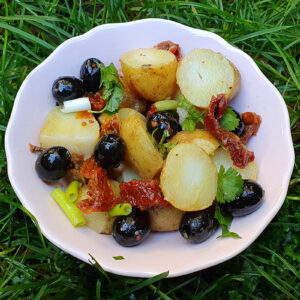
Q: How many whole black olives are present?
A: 9